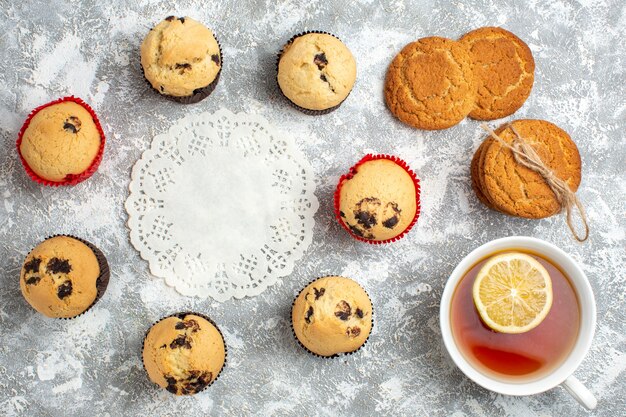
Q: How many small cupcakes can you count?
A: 7